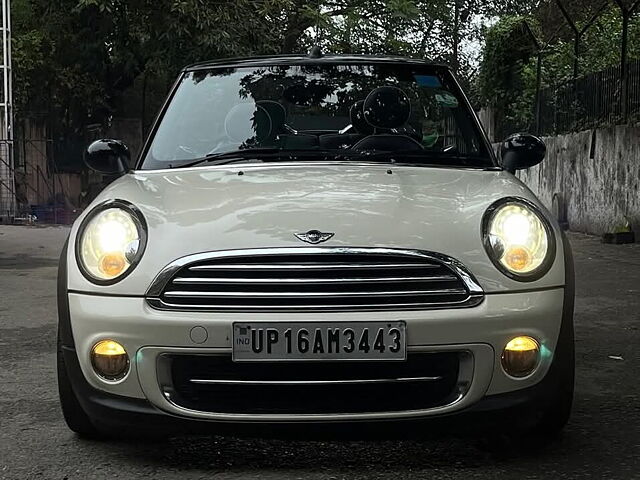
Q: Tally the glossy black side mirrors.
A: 2